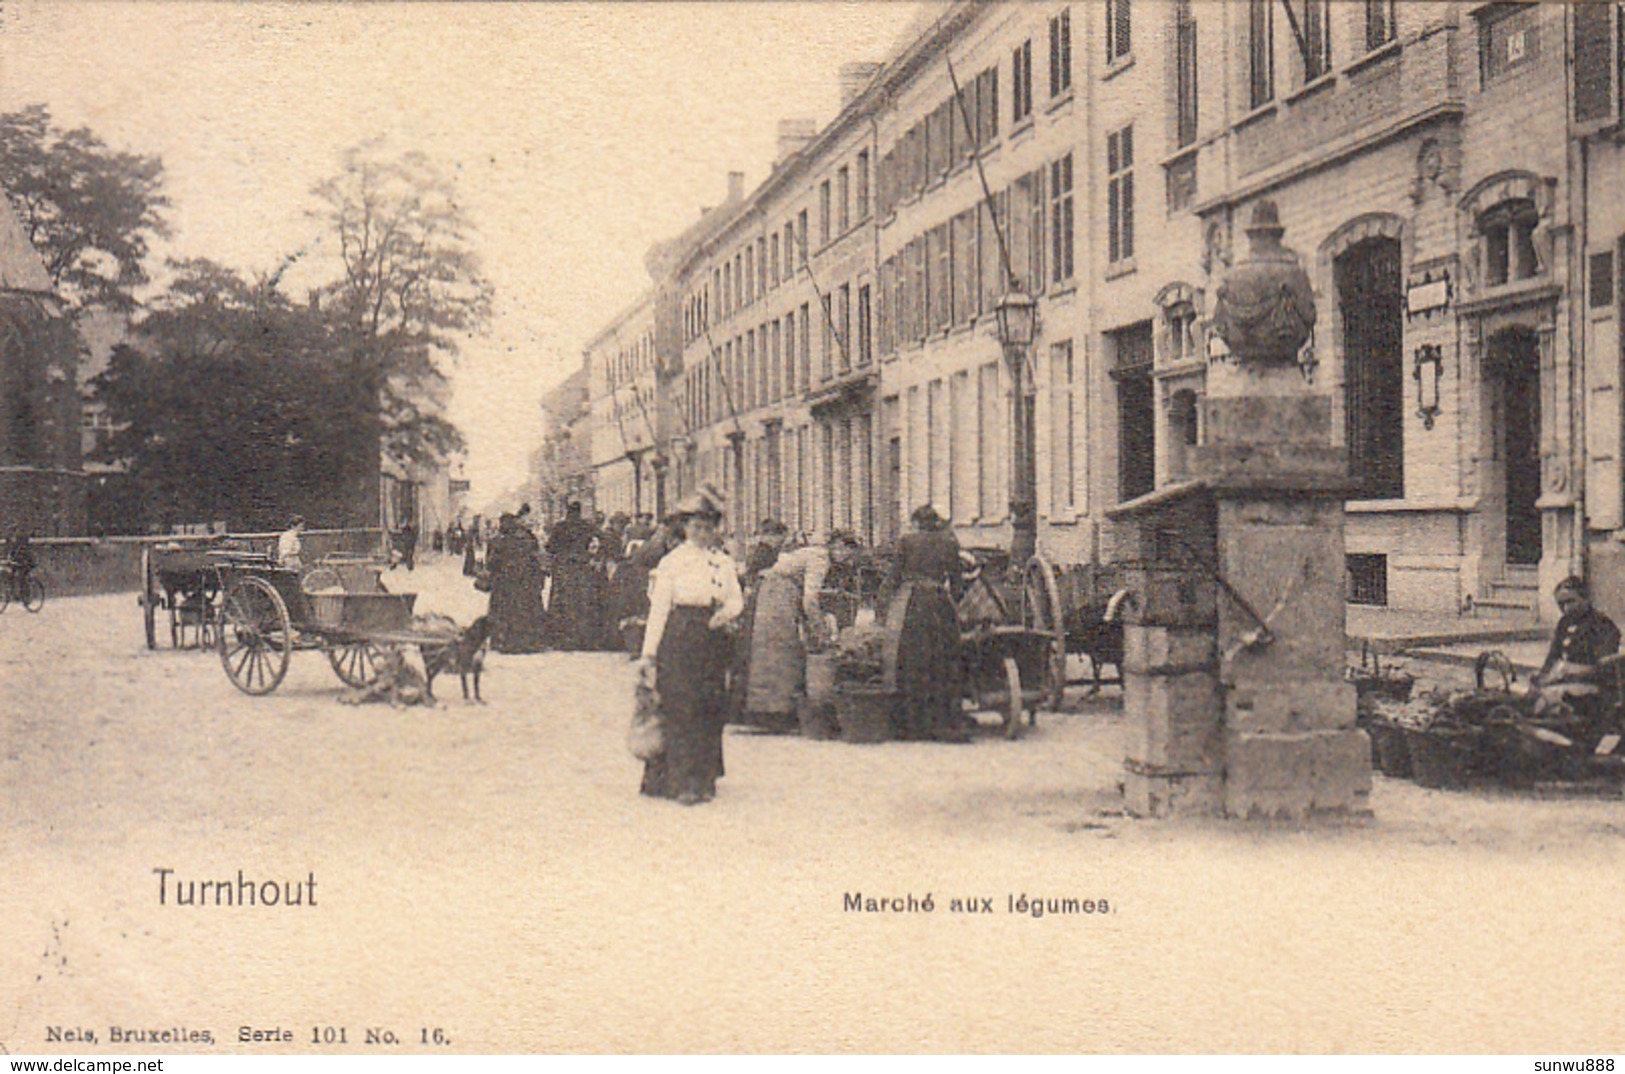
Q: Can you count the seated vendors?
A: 1